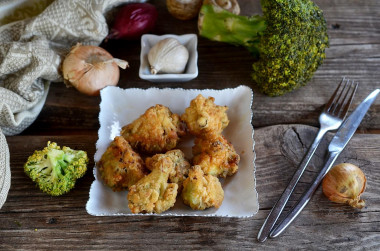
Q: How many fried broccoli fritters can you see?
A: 7